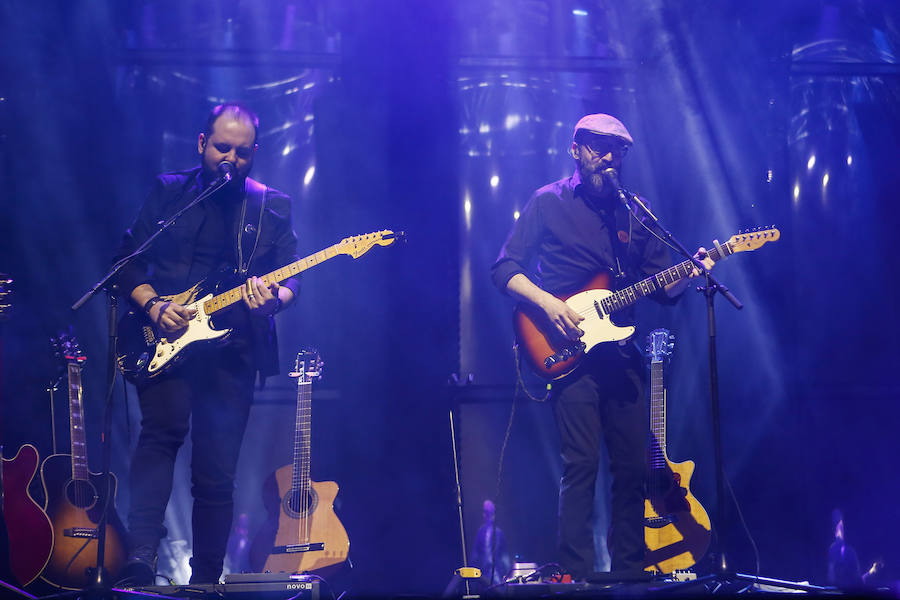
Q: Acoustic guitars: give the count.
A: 3